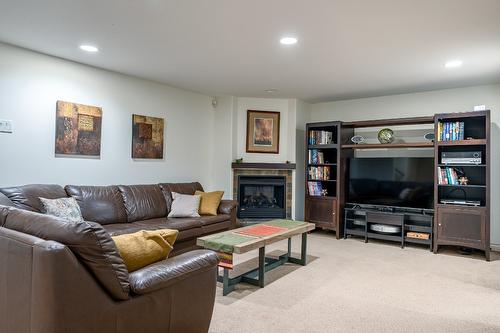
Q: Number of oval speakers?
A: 2